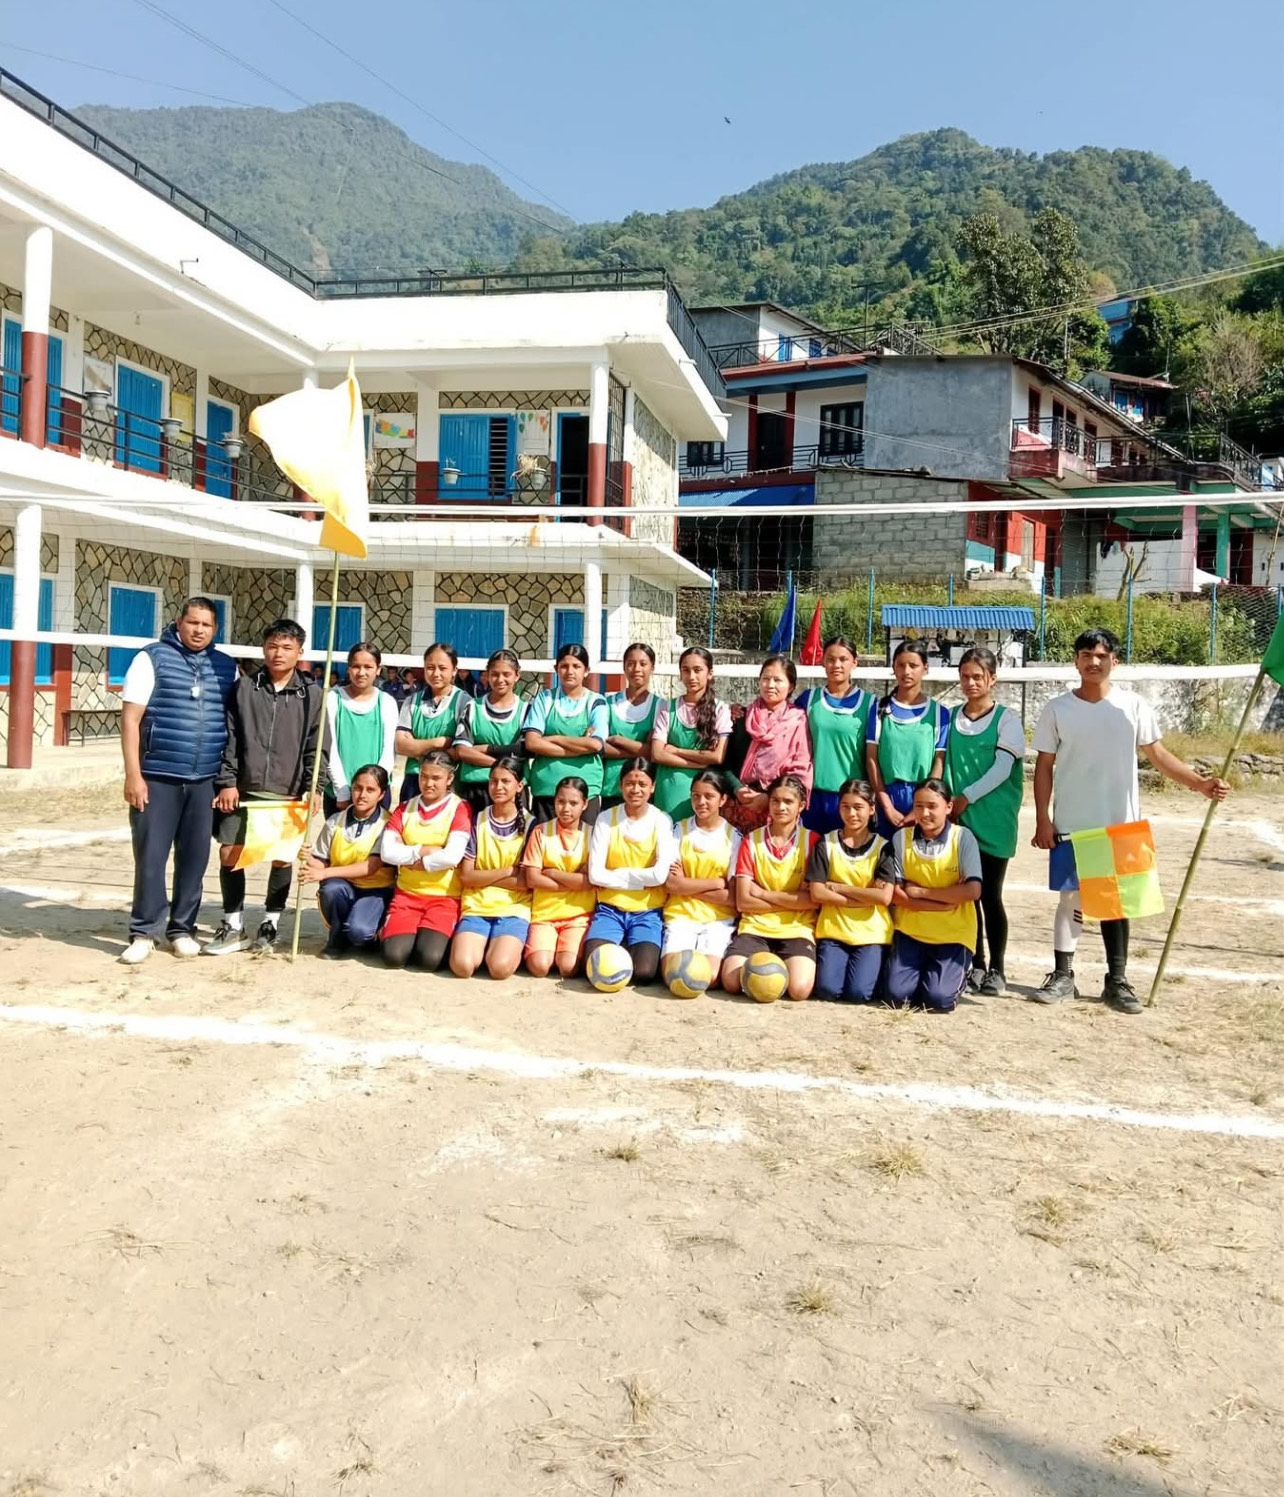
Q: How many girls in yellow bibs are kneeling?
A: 9